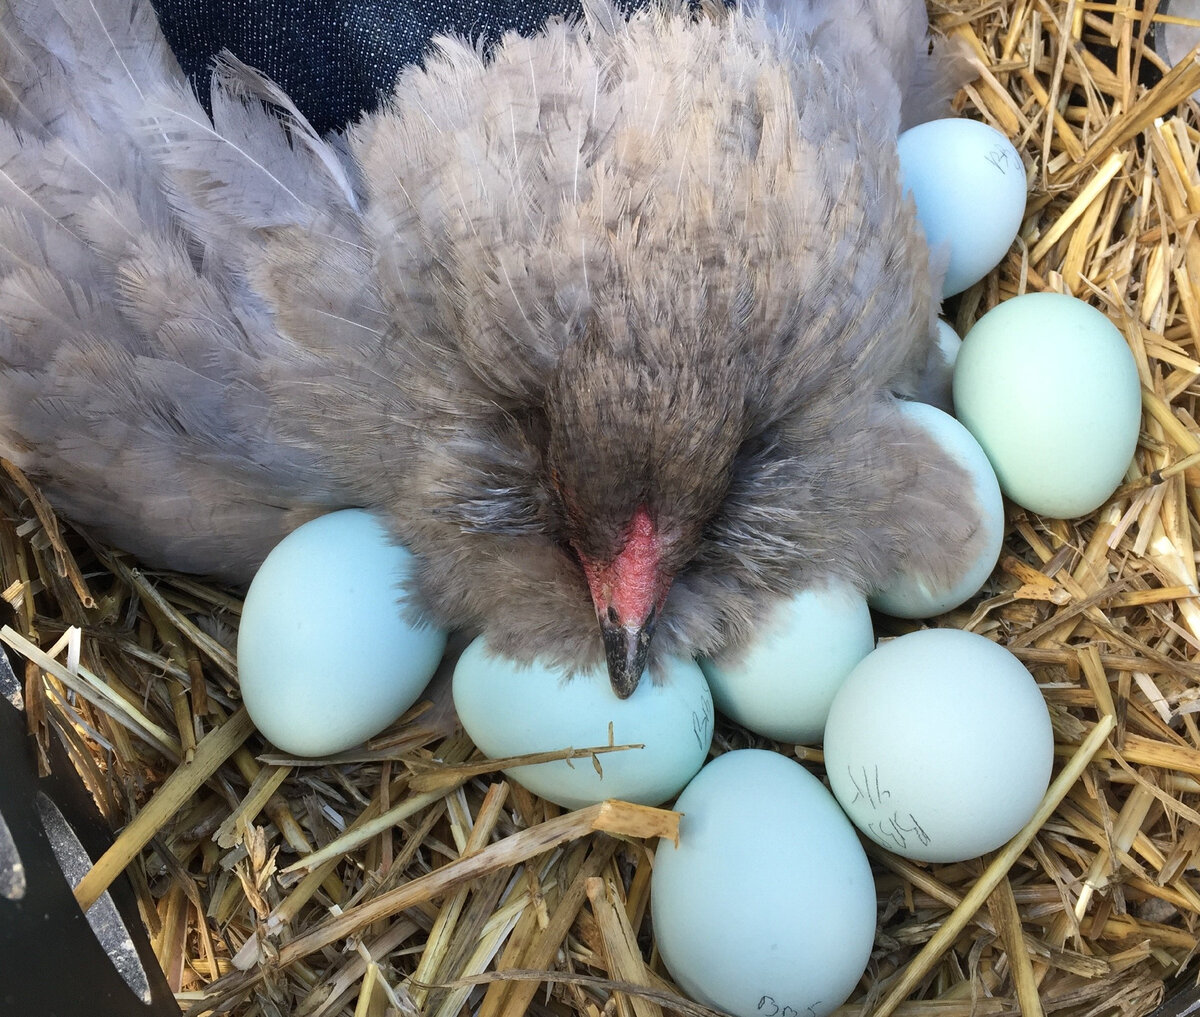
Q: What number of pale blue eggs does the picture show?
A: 9